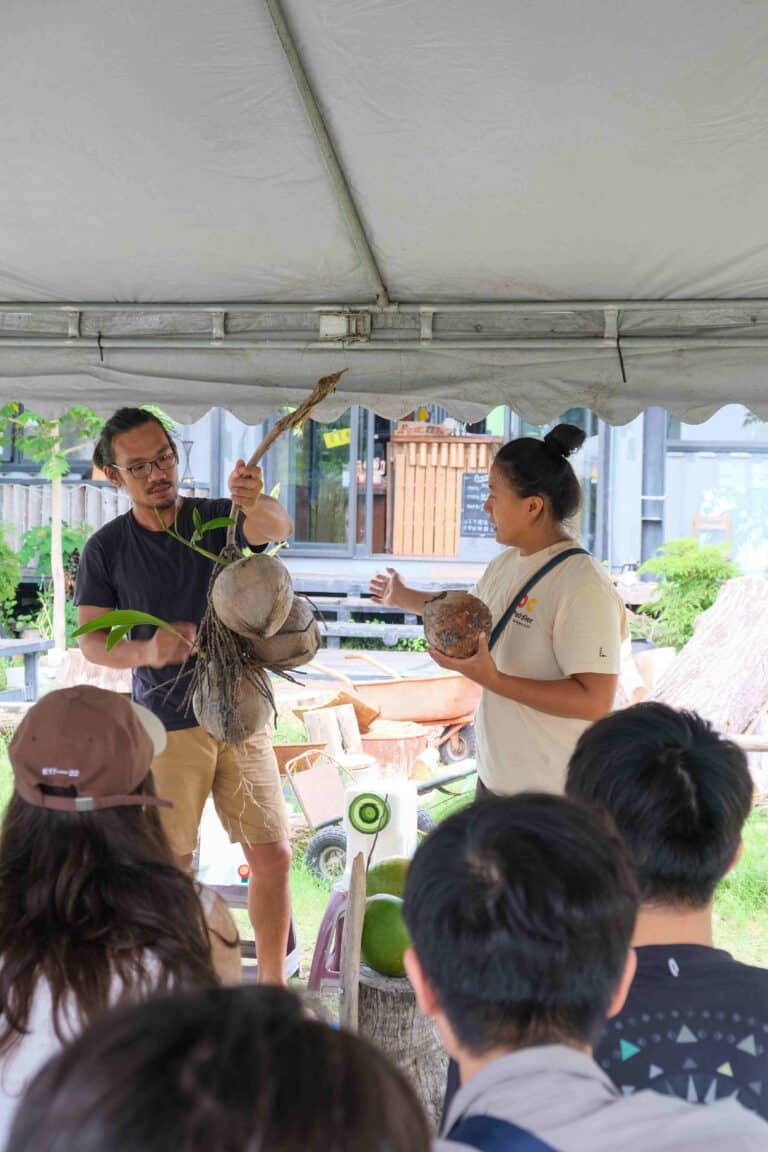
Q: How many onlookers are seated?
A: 4